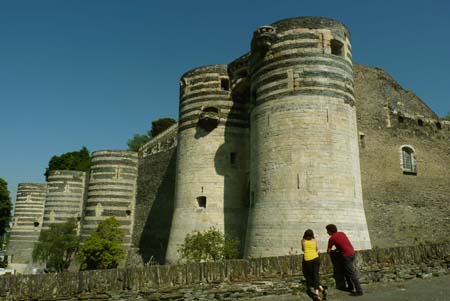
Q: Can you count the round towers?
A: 5